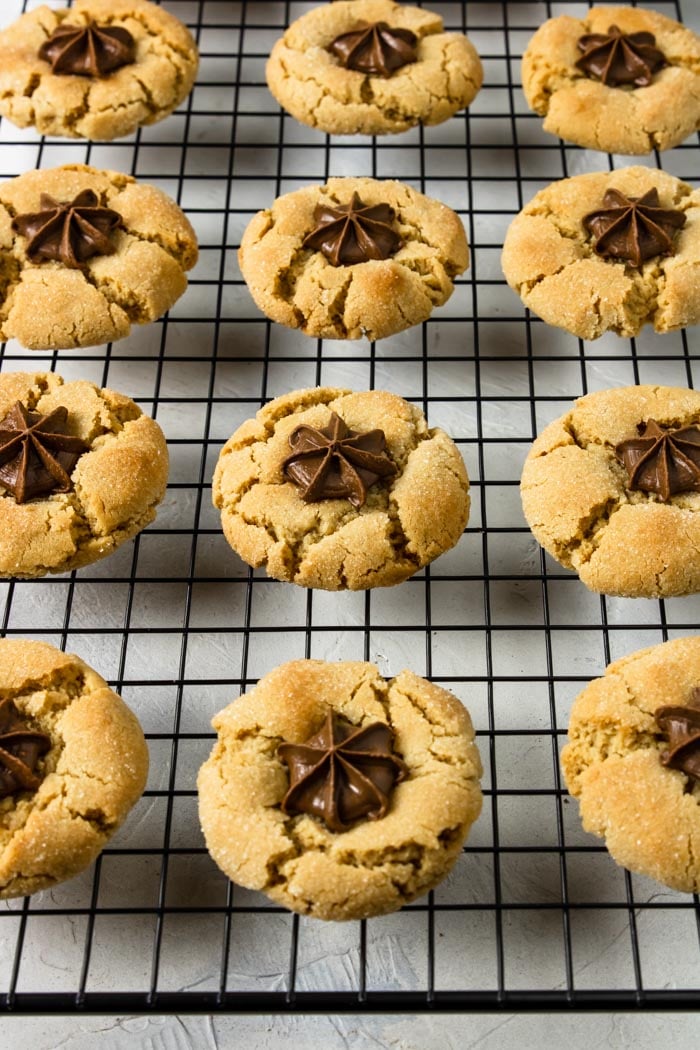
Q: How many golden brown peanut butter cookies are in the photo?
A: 12